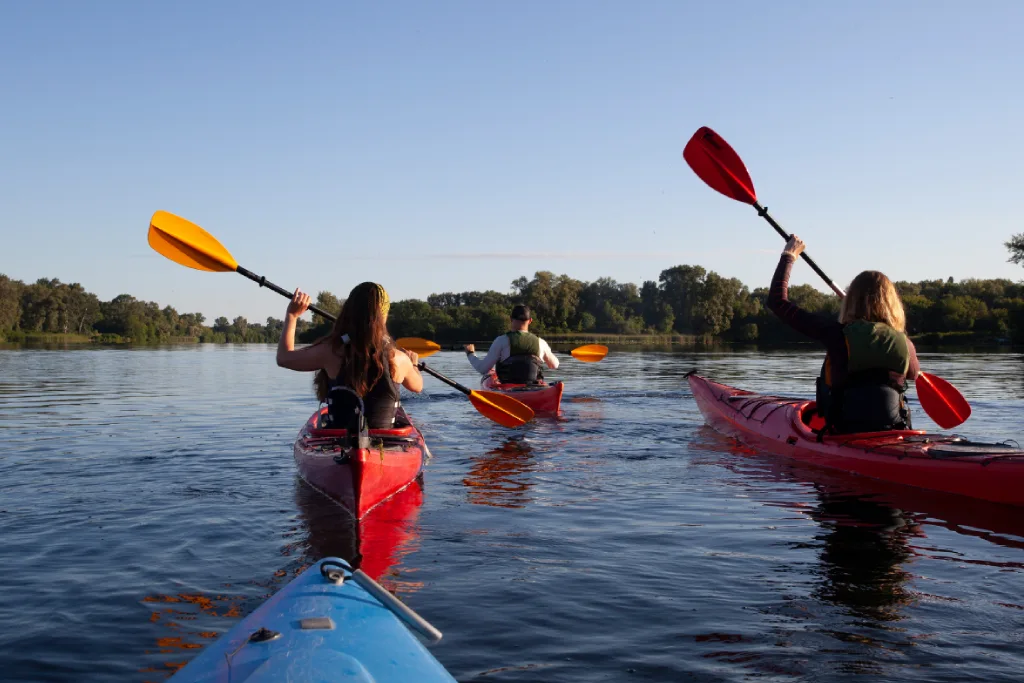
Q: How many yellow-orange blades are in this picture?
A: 4